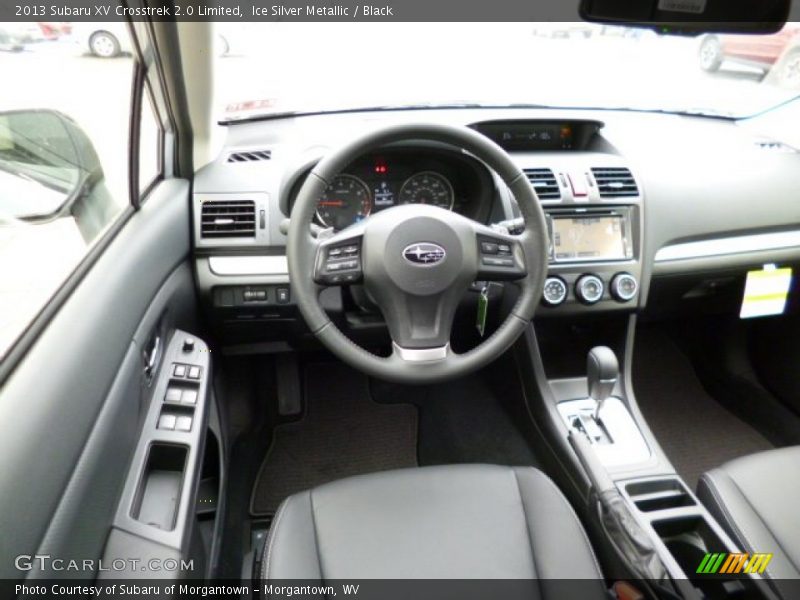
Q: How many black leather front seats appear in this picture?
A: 2